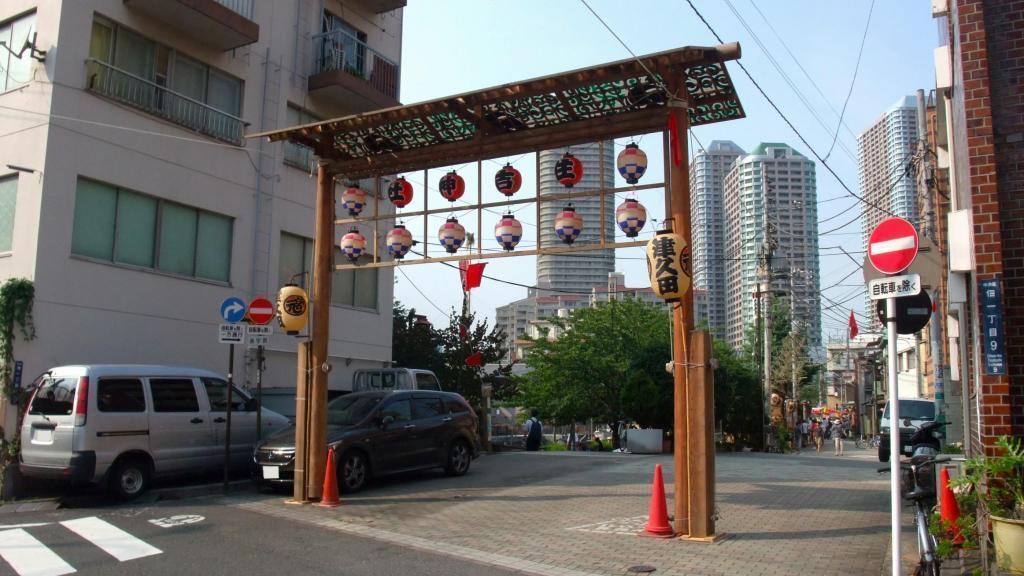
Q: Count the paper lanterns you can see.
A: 14